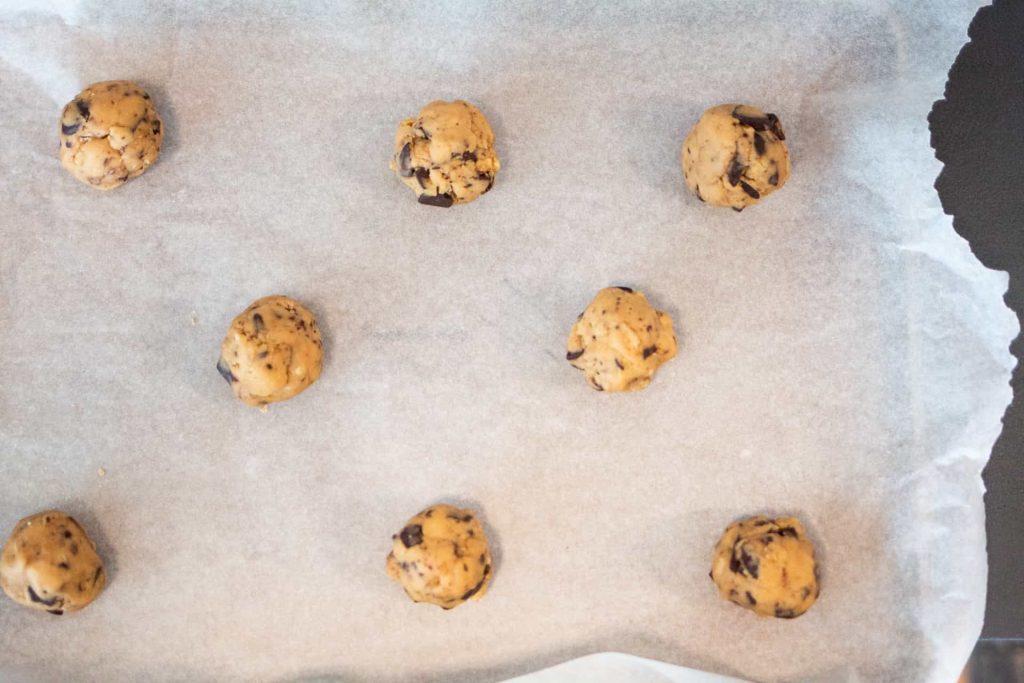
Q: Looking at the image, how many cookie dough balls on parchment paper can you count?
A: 8